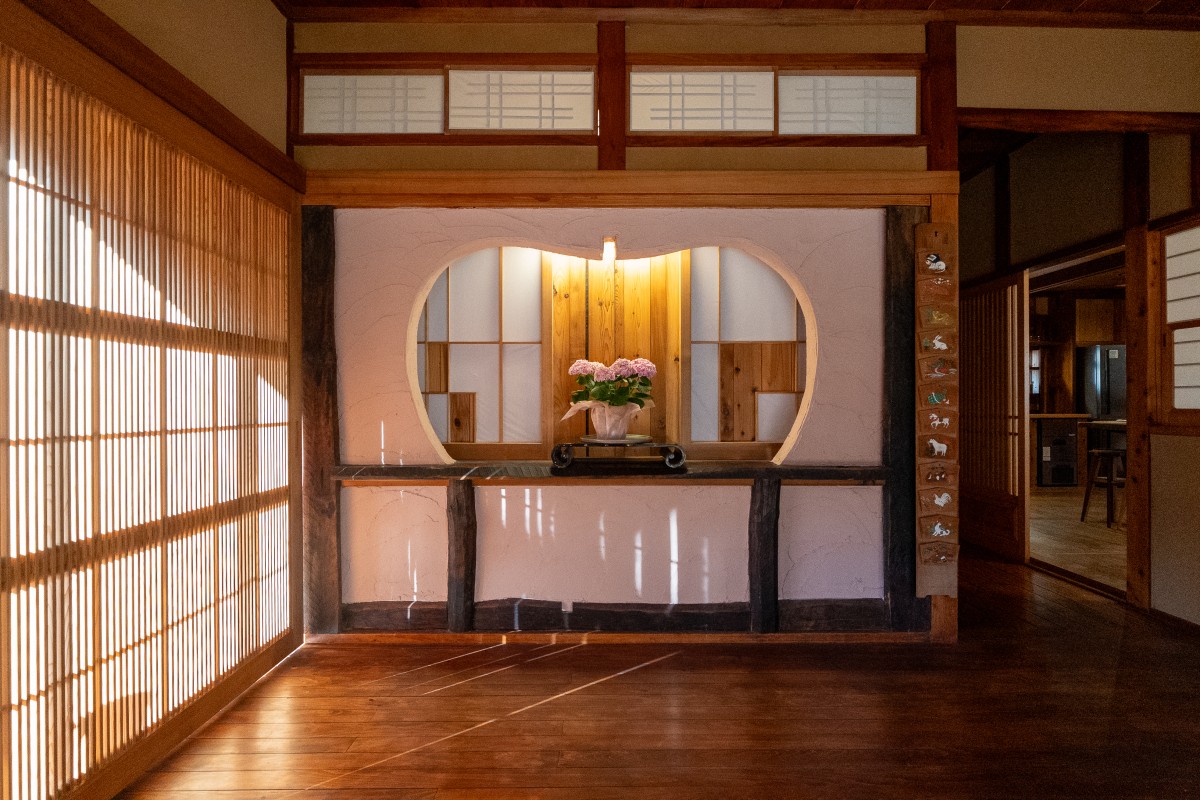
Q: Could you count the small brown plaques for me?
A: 12